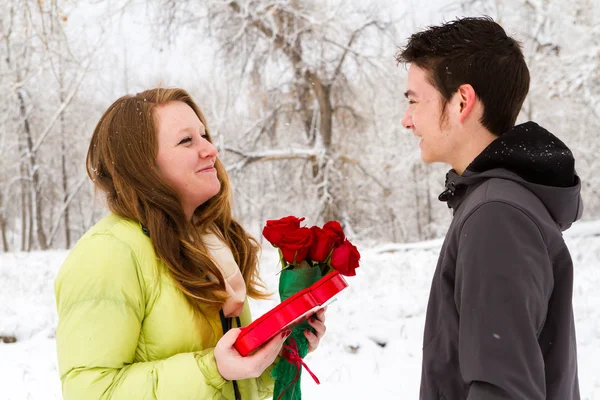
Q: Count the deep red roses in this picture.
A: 5